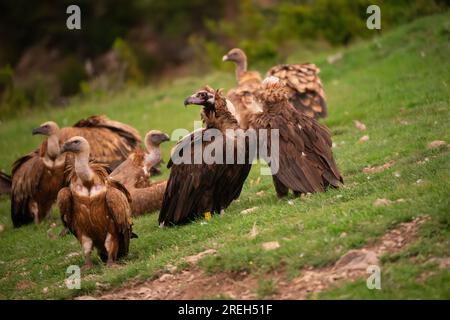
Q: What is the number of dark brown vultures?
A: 2